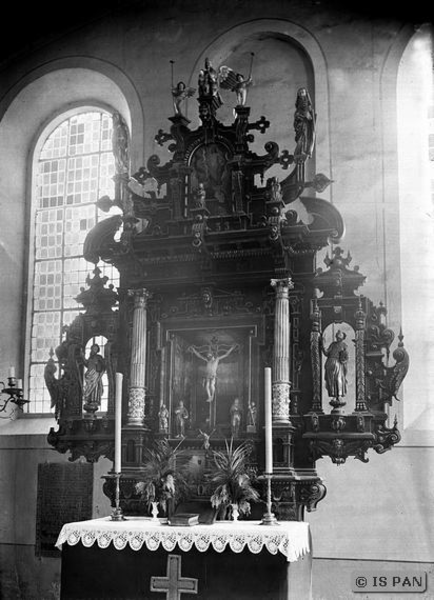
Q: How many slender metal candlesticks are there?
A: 2